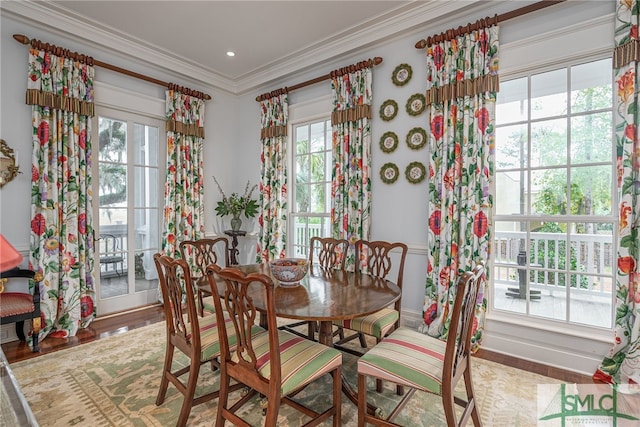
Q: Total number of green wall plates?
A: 7